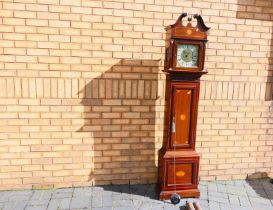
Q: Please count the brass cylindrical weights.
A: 2